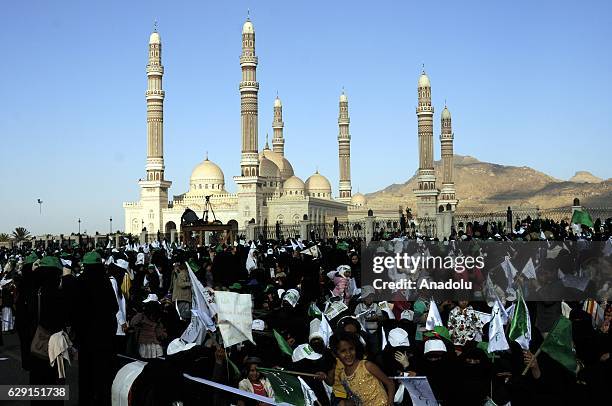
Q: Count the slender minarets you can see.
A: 6